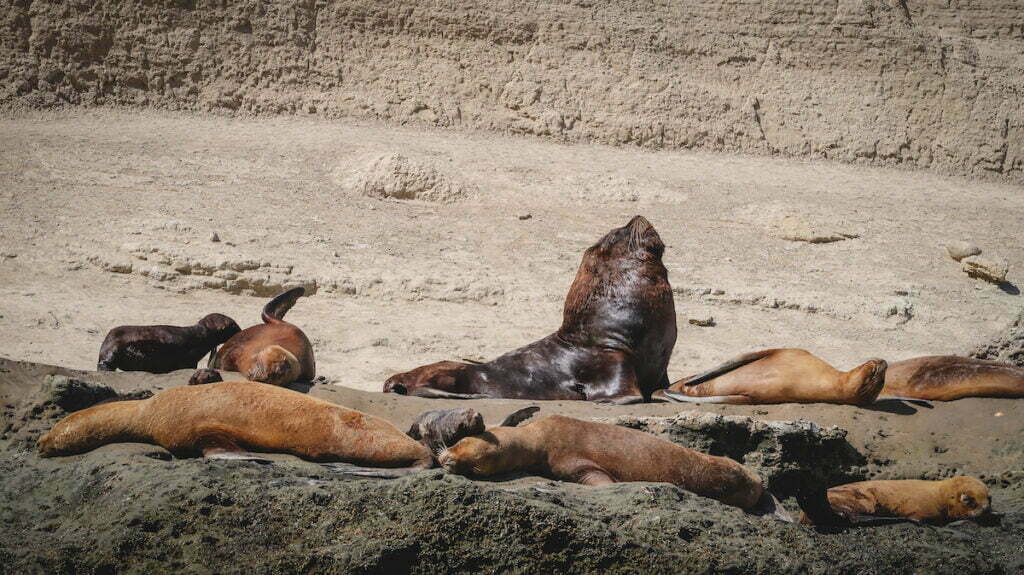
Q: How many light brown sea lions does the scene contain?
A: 6